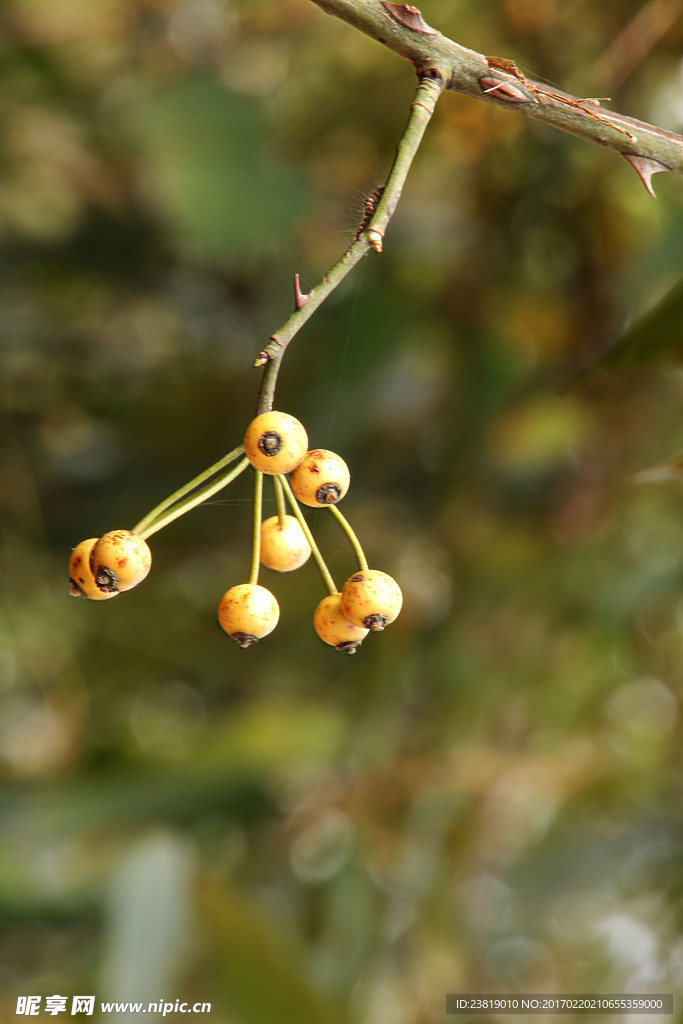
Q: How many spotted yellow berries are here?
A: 8